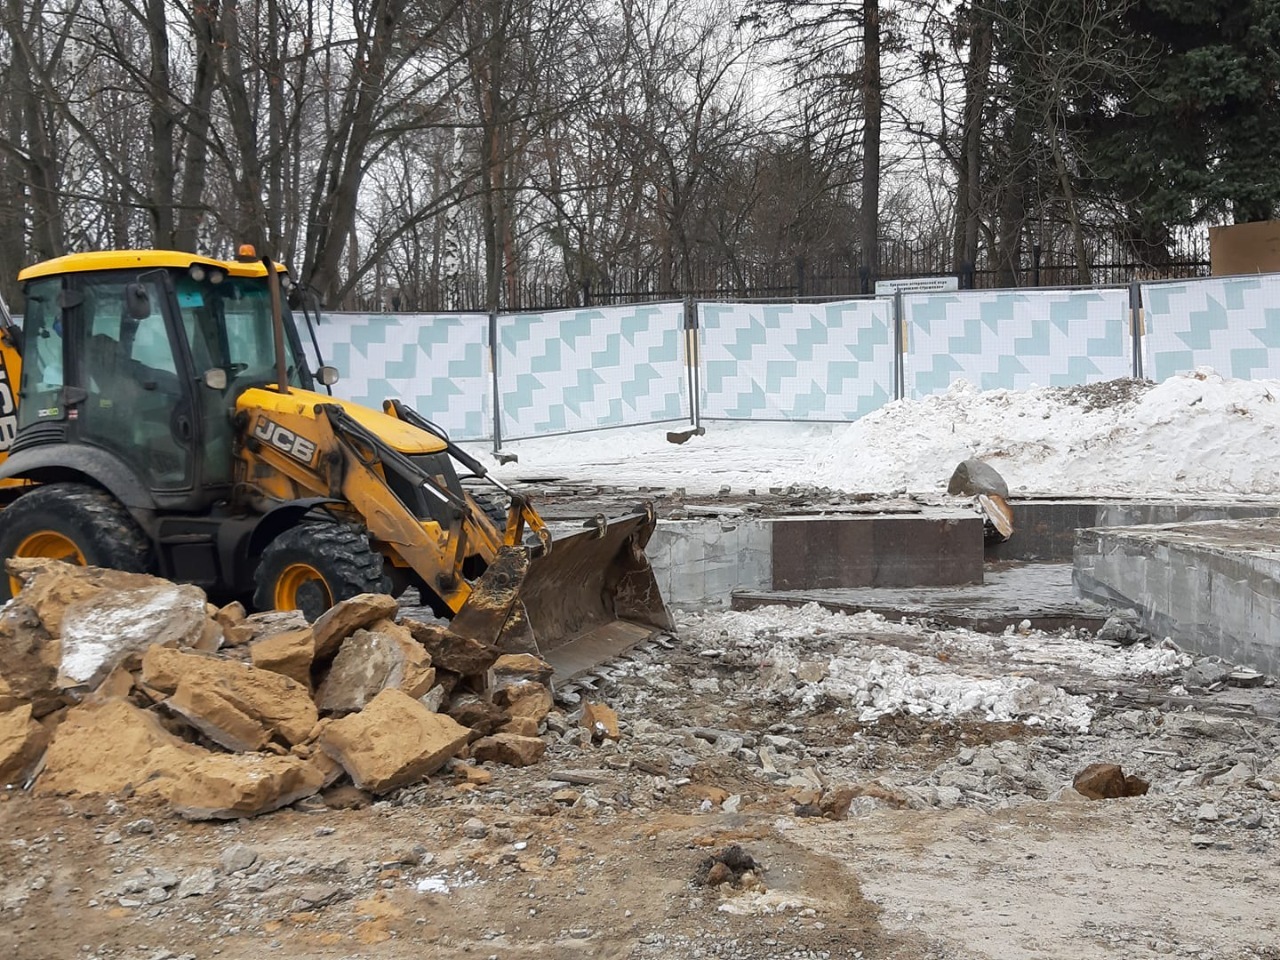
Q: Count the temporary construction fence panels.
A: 5